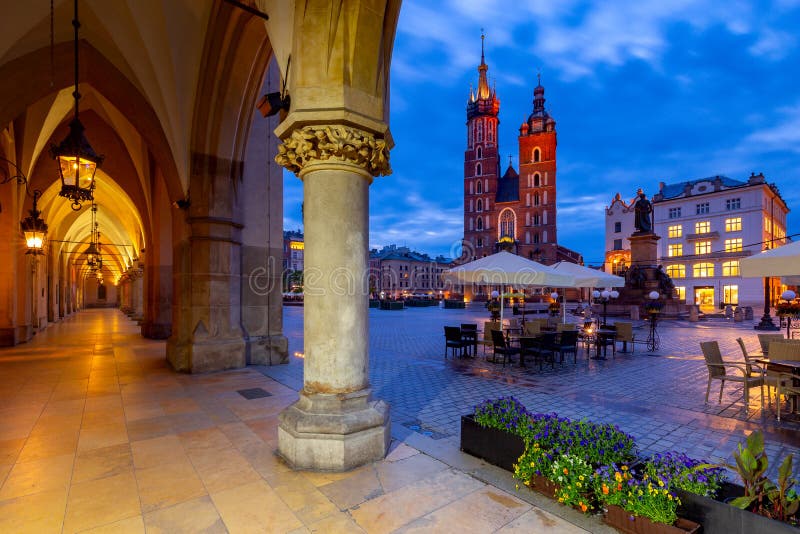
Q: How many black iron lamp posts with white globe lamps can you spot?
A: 5